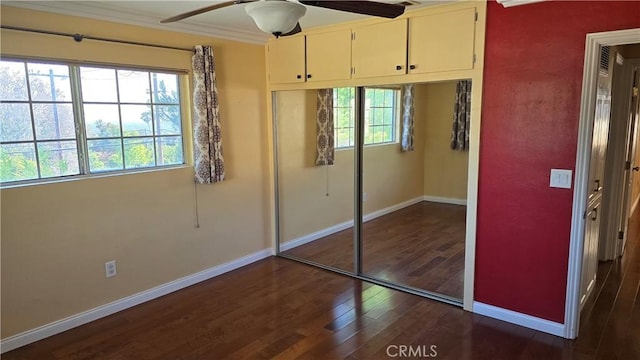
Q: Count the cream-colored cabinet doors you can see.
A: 4